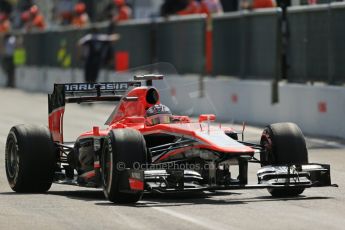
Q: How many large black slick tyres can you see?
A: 3